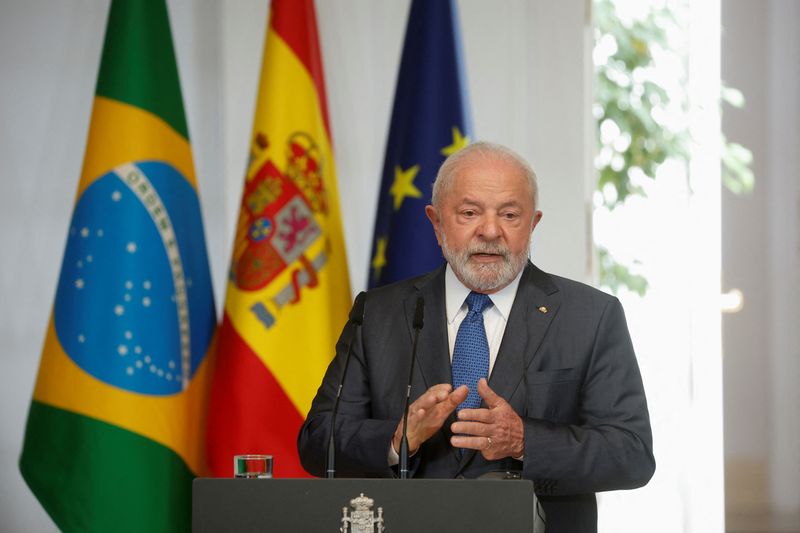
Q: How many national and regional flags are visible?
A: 3